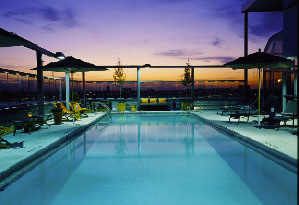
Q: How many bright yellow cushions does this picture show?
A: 3